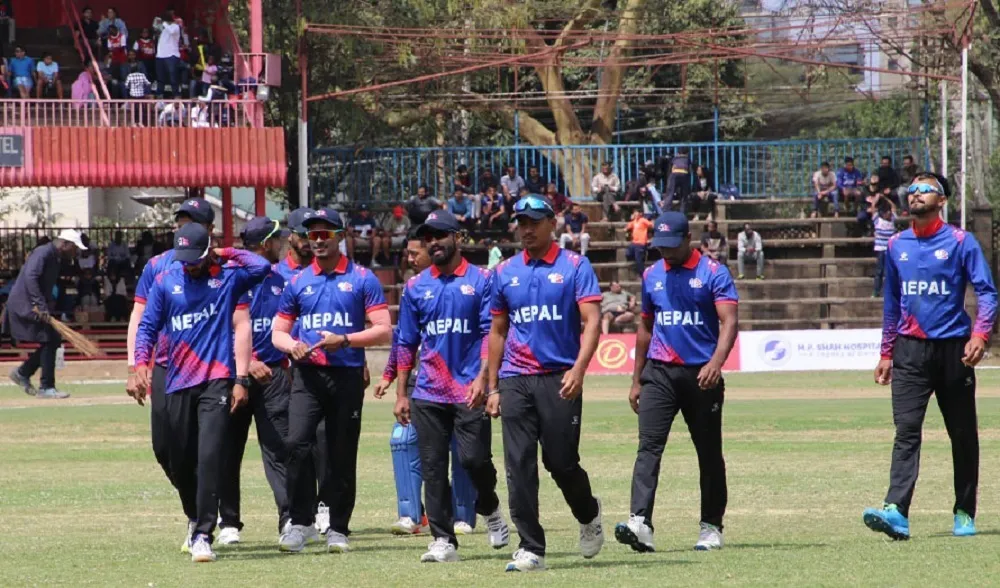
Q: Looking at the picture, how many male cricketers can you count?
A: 10